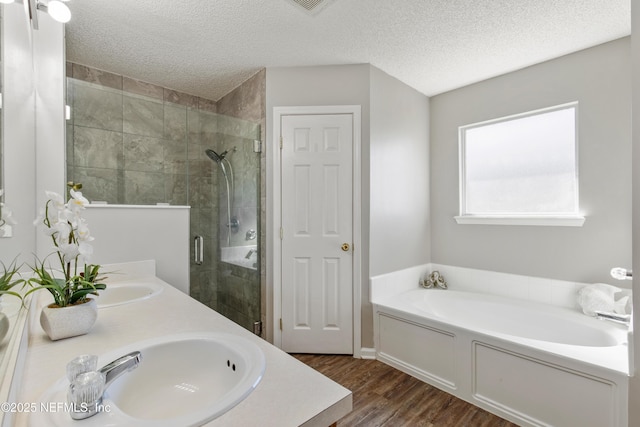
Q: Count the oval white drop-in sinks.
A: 2